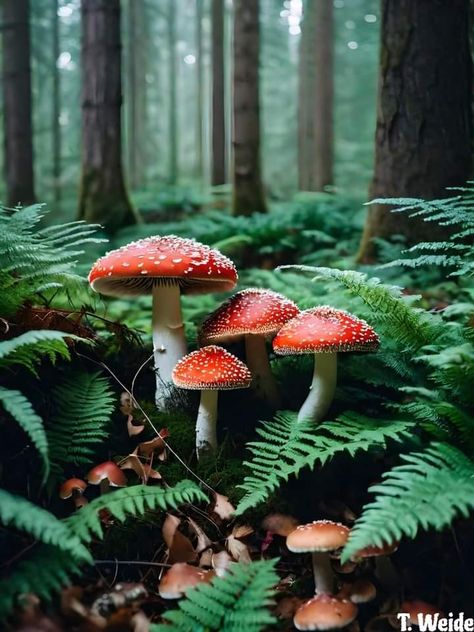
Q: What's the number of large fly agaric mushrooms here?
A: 4